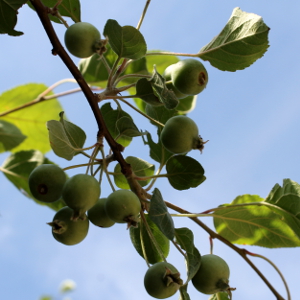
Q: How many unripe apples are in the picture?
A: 11